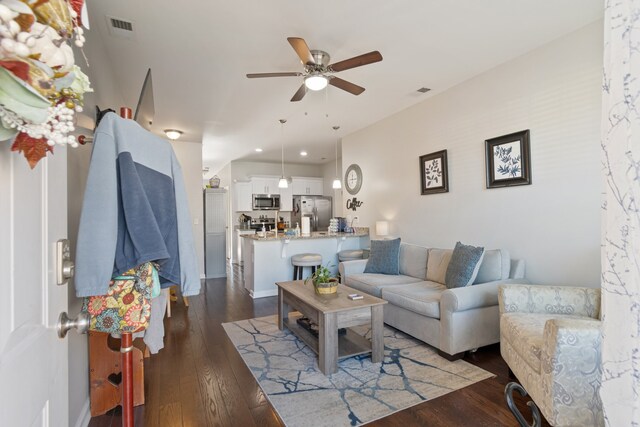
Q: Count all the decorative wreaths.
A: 1